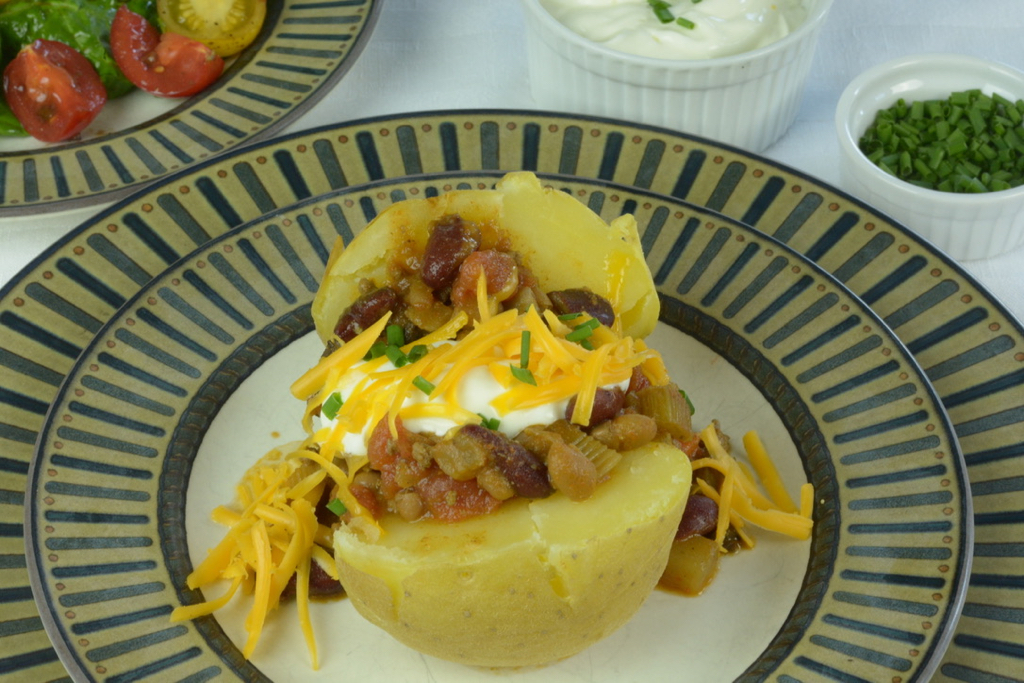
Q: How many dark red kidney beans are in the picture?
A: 7